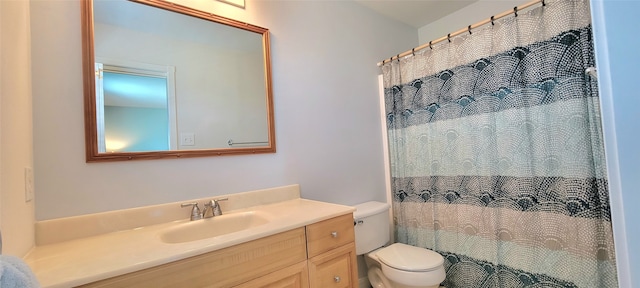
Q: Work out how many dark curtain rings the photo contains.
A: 10